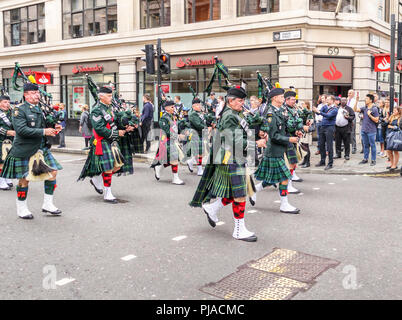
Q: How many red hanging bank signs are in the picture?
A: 2